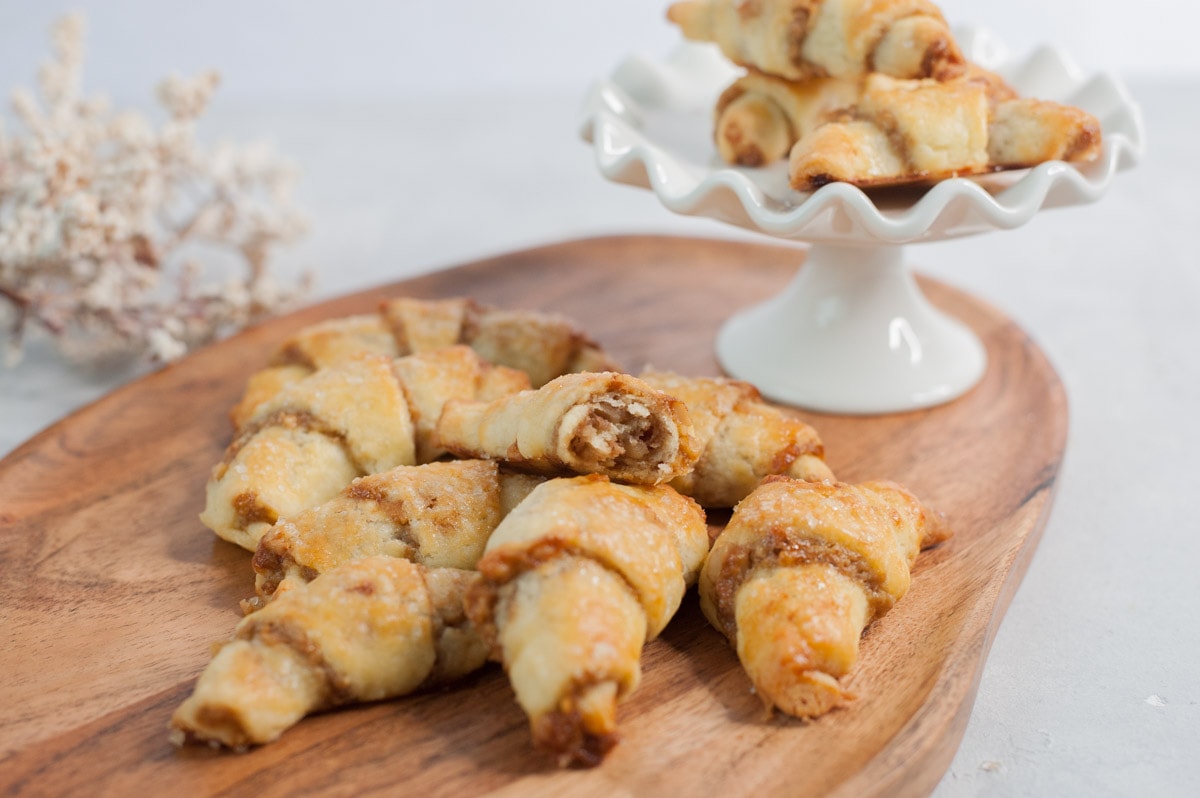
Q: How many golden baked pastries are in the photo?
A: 11